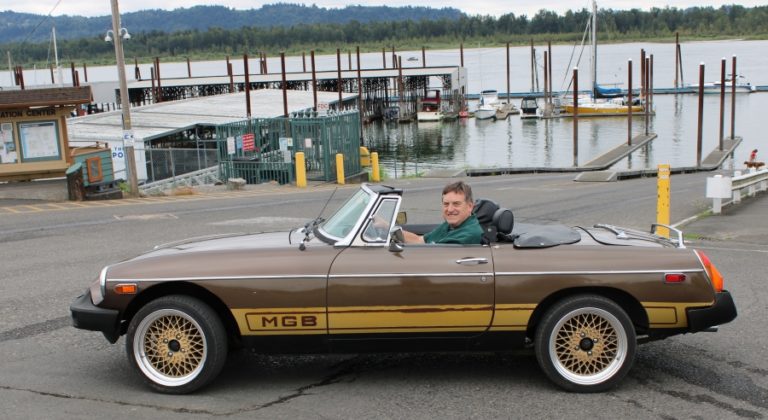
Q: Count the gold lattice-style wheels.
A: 2